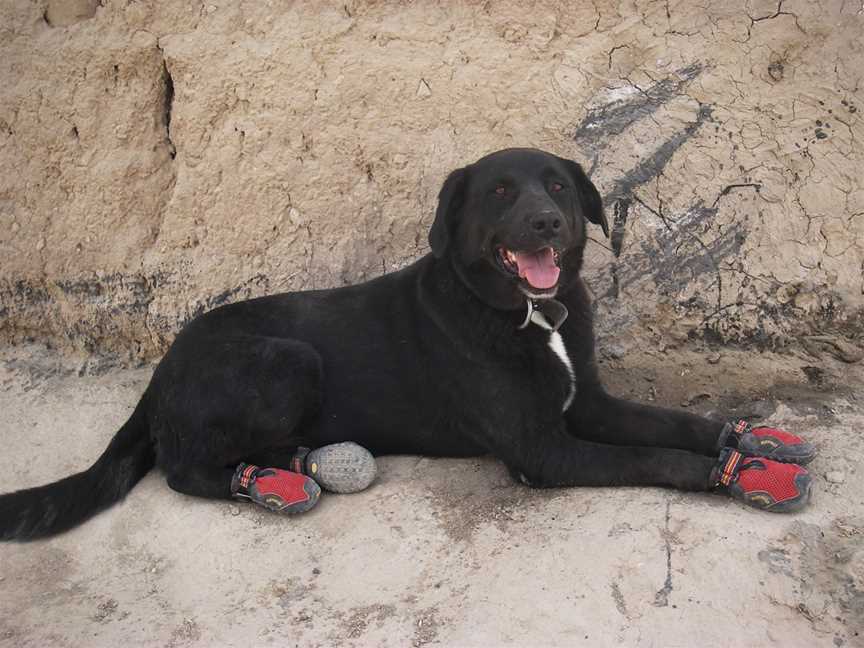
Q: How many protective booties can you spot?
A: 4